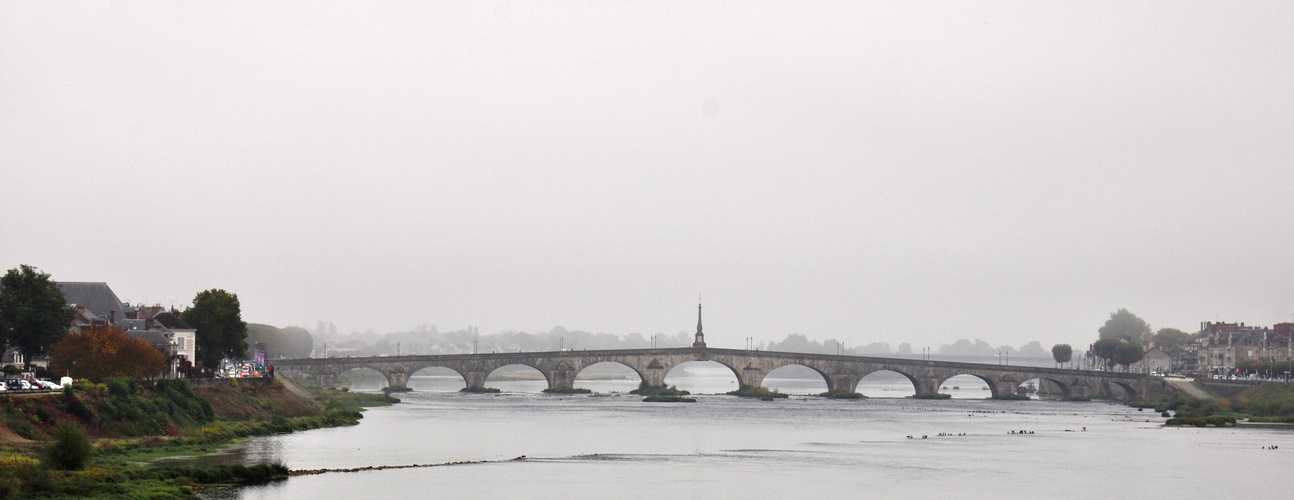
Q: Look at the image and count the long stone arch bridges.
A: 1